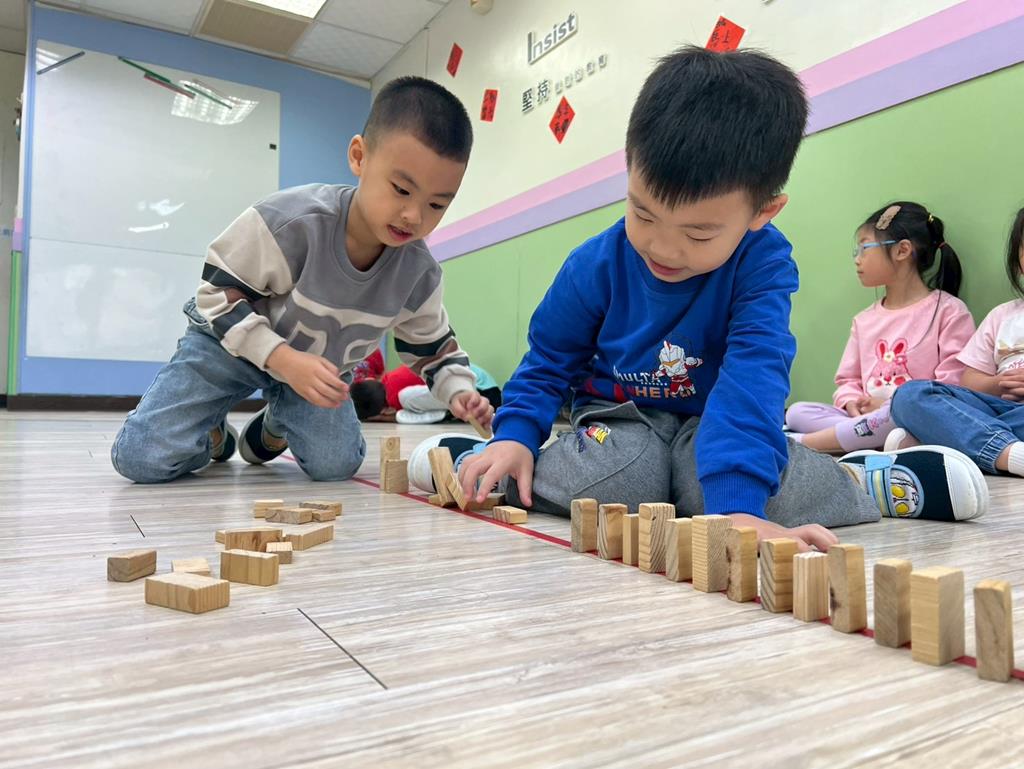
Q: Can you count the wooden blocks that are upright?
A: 15